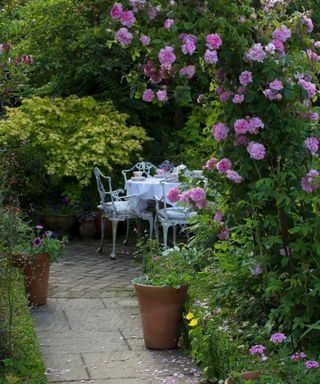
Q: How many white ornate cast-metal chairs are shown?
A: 3